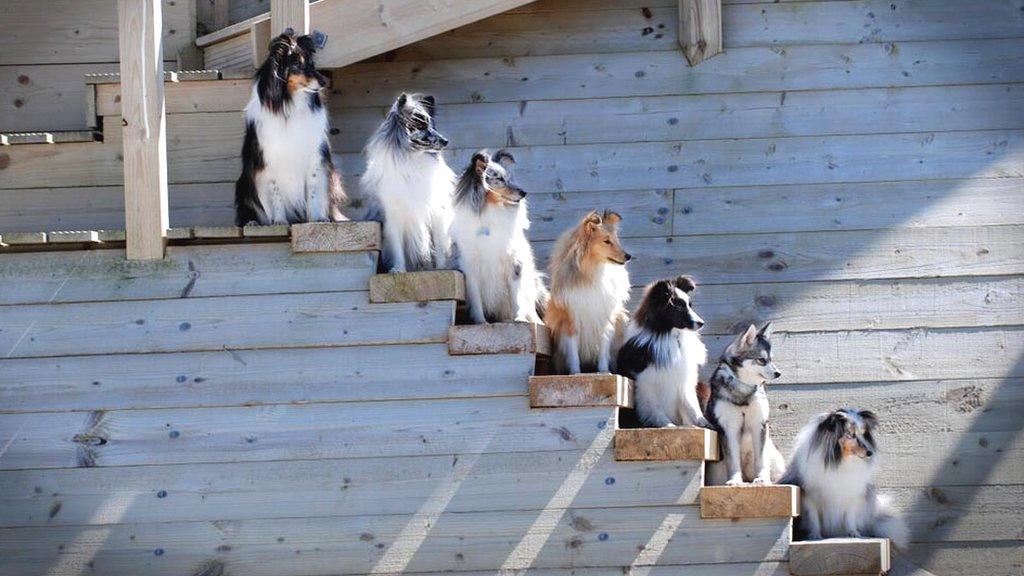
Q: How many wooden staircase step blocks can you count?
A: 7